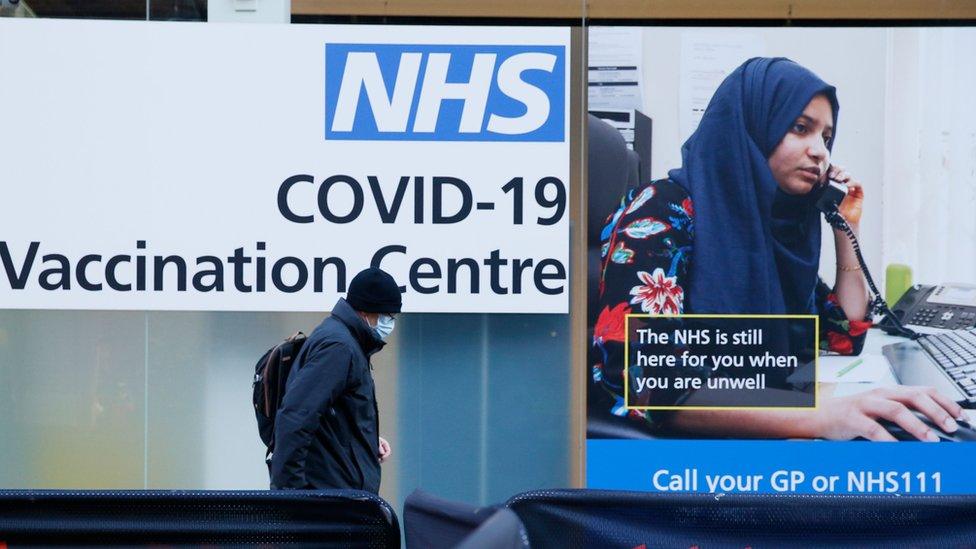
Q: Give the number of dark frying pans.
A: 0